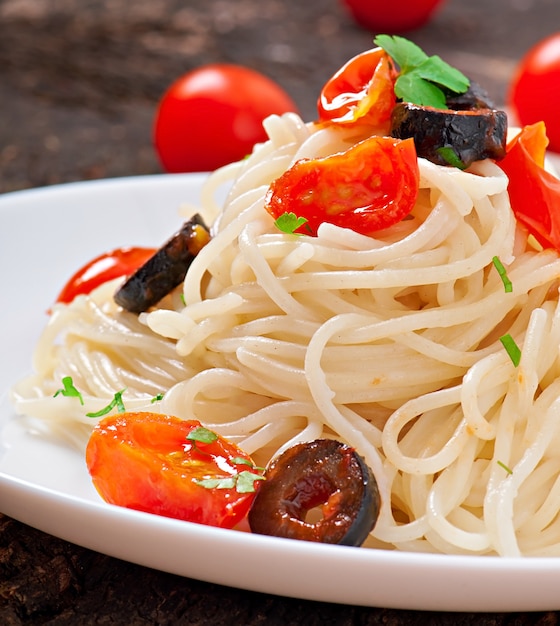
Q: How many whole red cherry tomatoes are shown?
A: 3